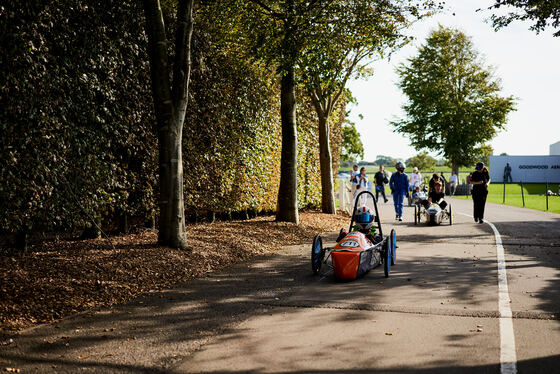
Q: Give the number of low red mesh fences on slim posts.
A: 0